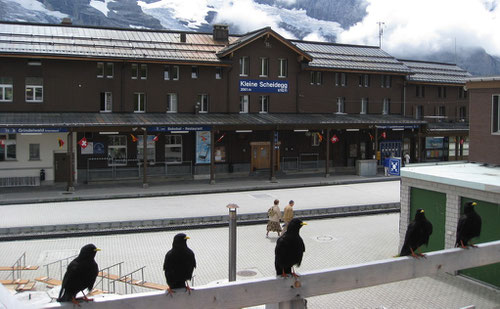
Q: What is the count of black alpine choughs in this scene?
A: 5